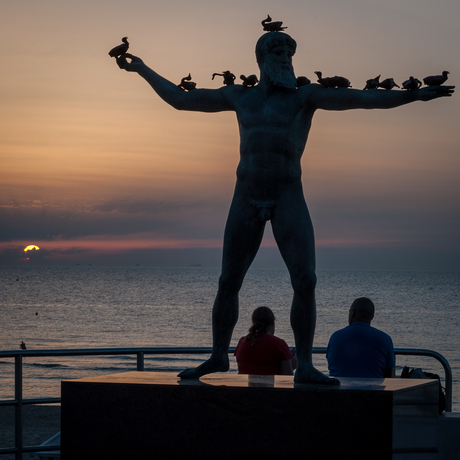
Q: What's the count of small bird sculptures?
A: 11